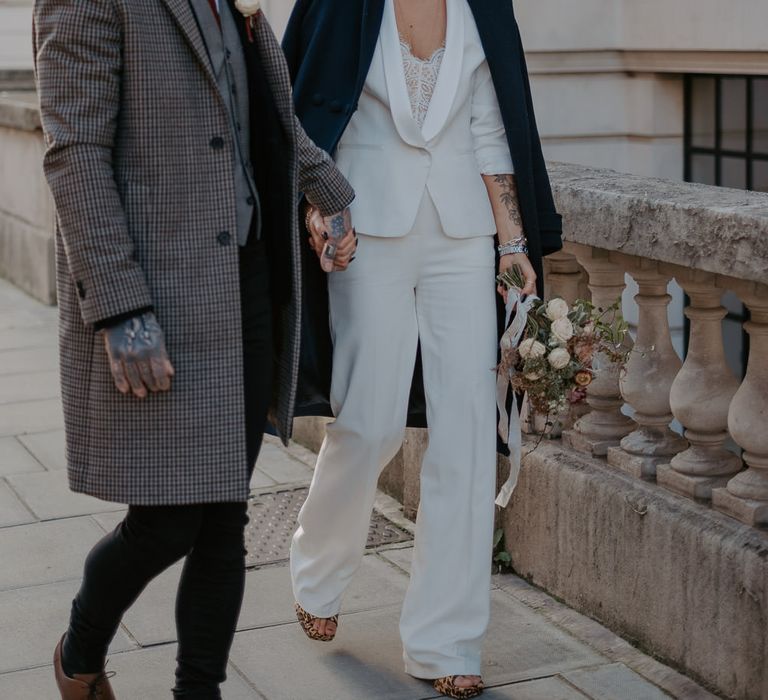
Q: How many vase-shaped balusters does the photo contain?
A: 5